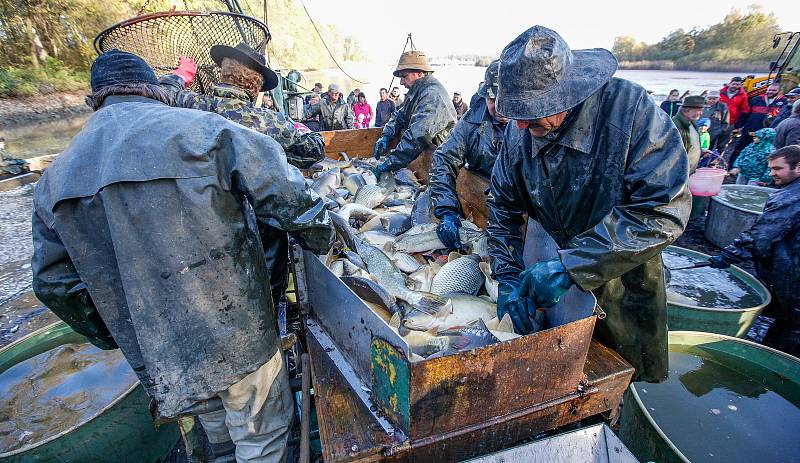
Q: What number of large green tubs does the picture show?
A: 3